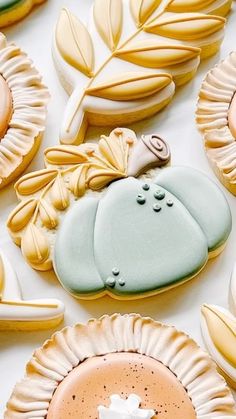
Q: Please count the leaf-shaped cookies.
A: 3